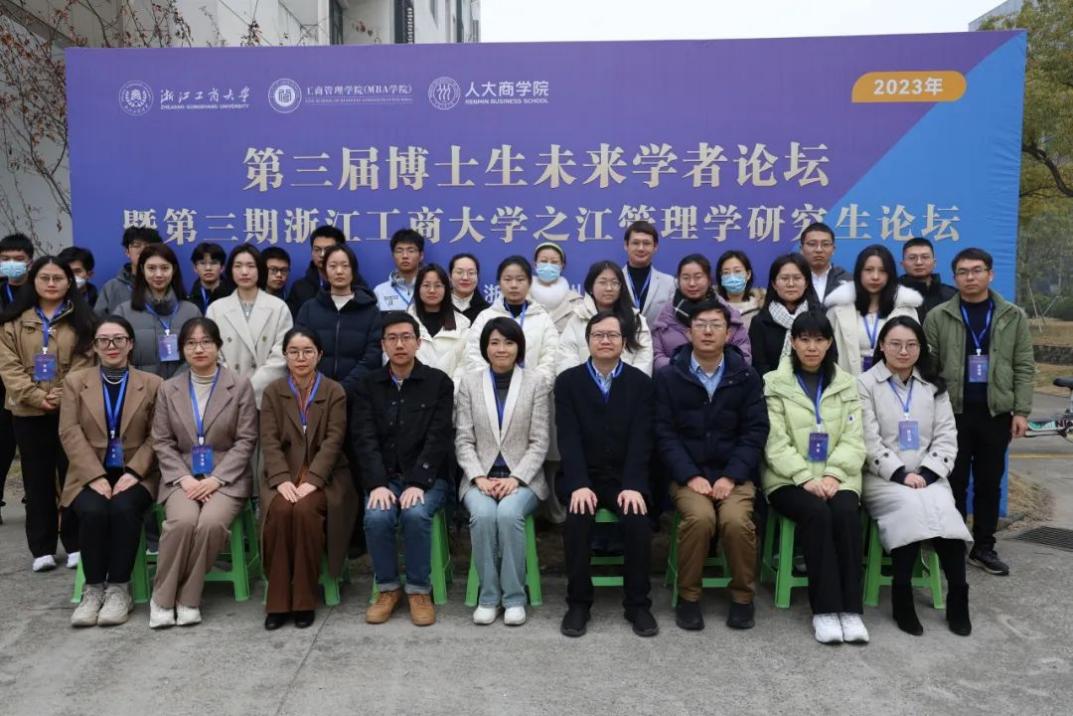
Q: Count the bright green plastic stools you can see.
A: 9